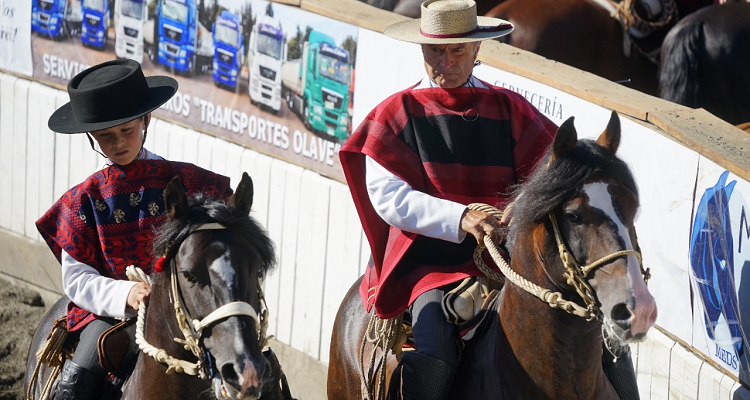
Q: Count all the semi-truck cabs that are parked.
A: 7